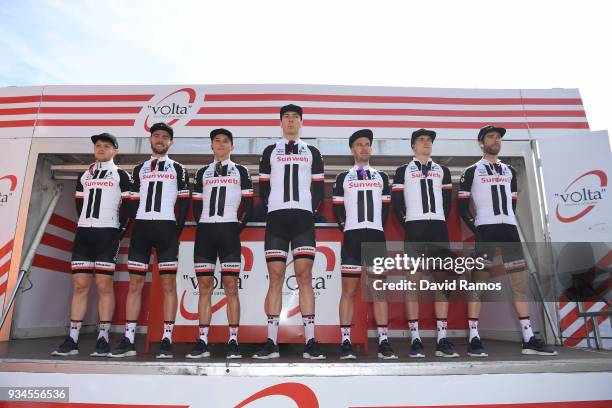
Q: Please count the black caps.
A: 7